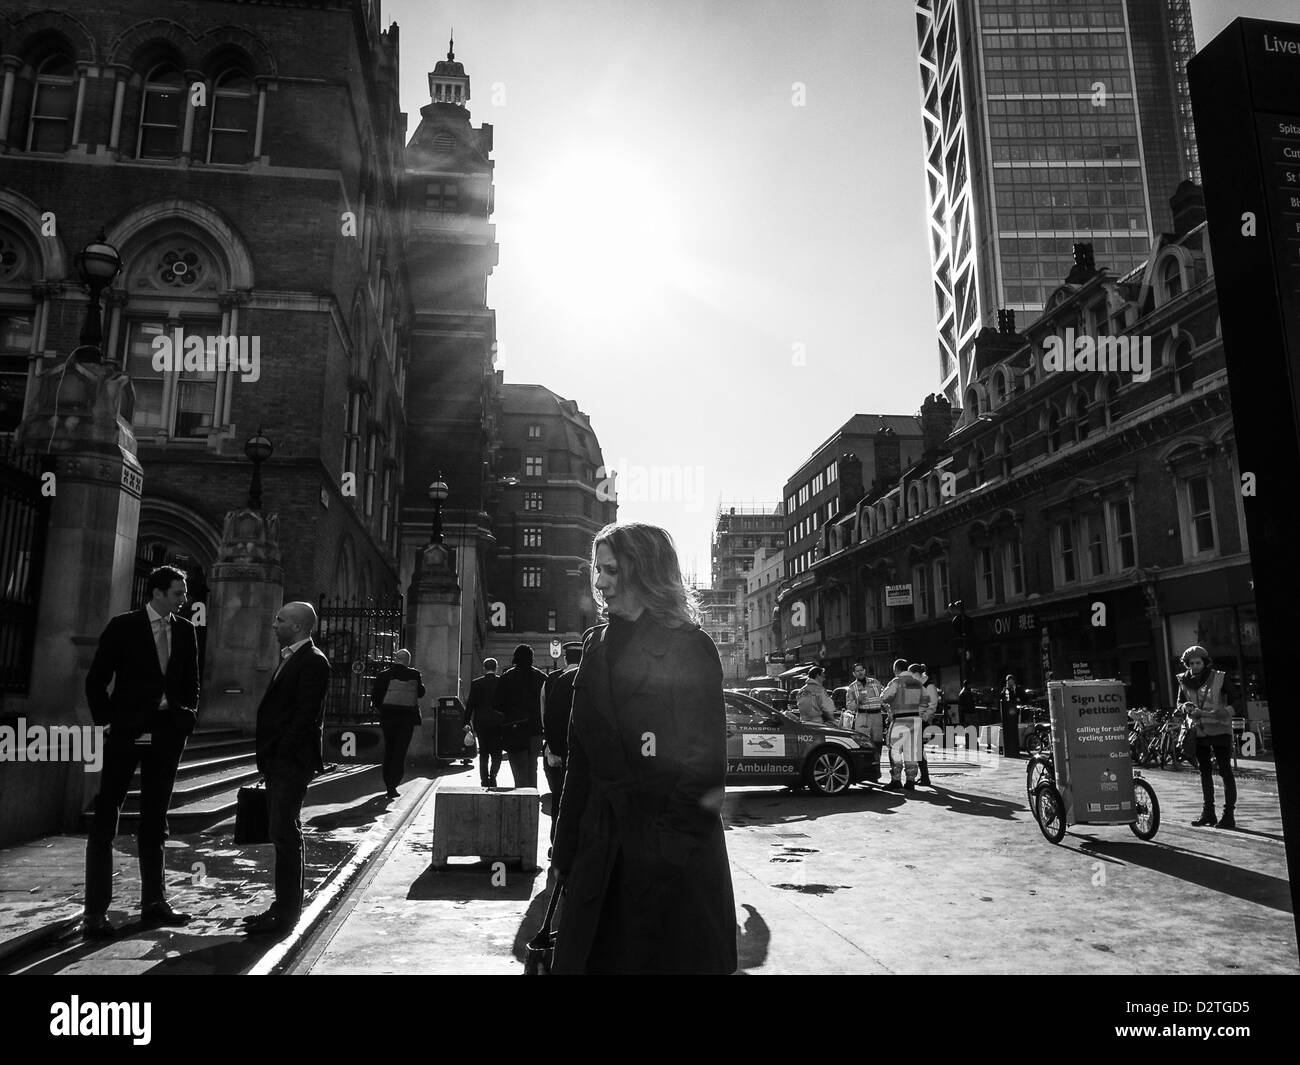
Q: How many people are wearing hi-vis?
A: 5